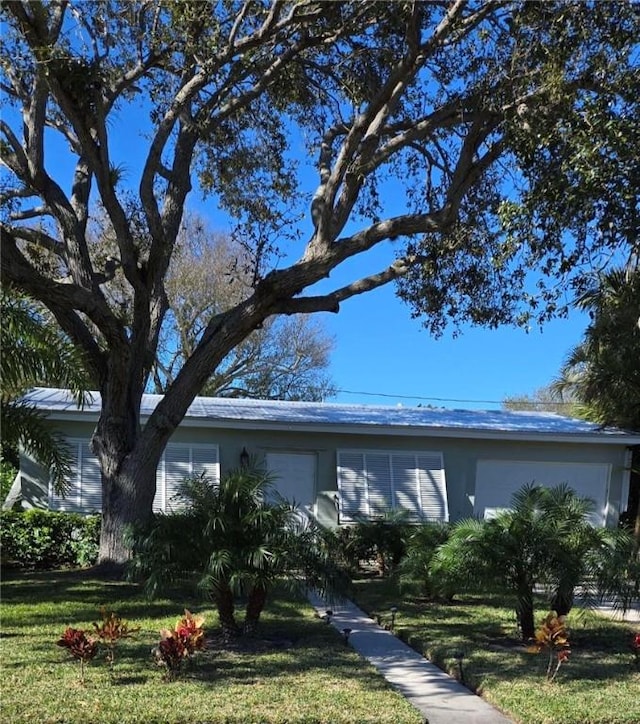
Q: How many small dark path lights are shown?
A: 4